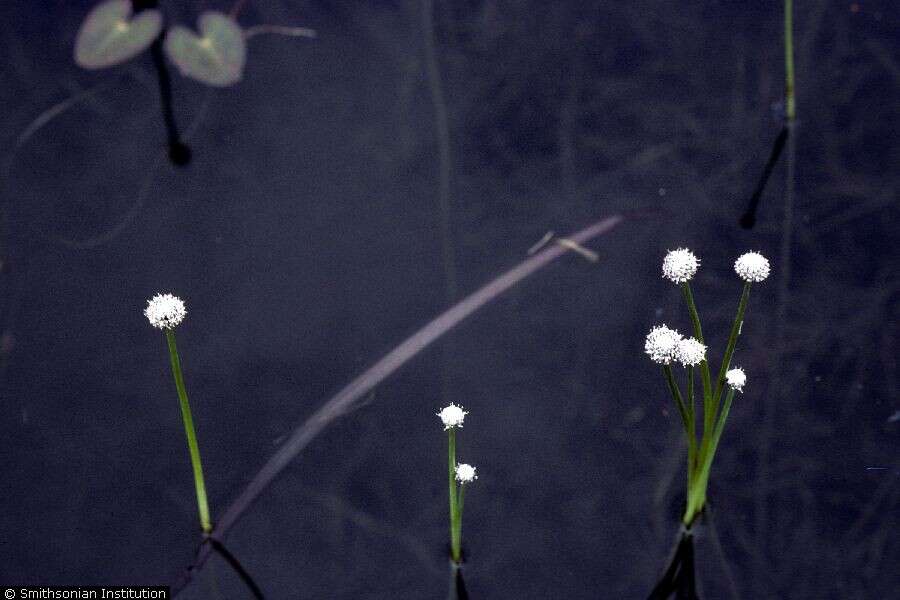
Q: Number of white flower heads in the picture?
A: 8